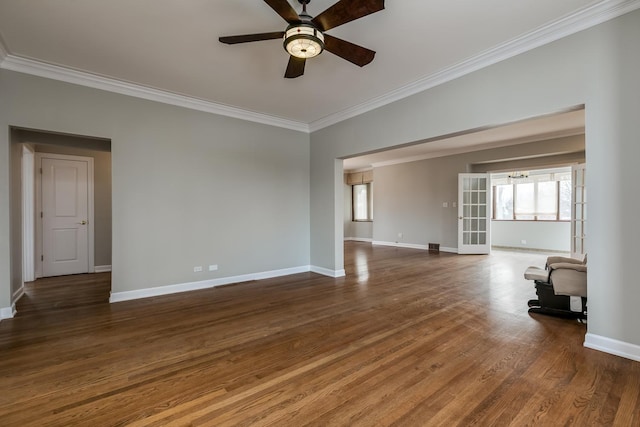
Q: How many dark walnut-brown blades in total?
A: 5